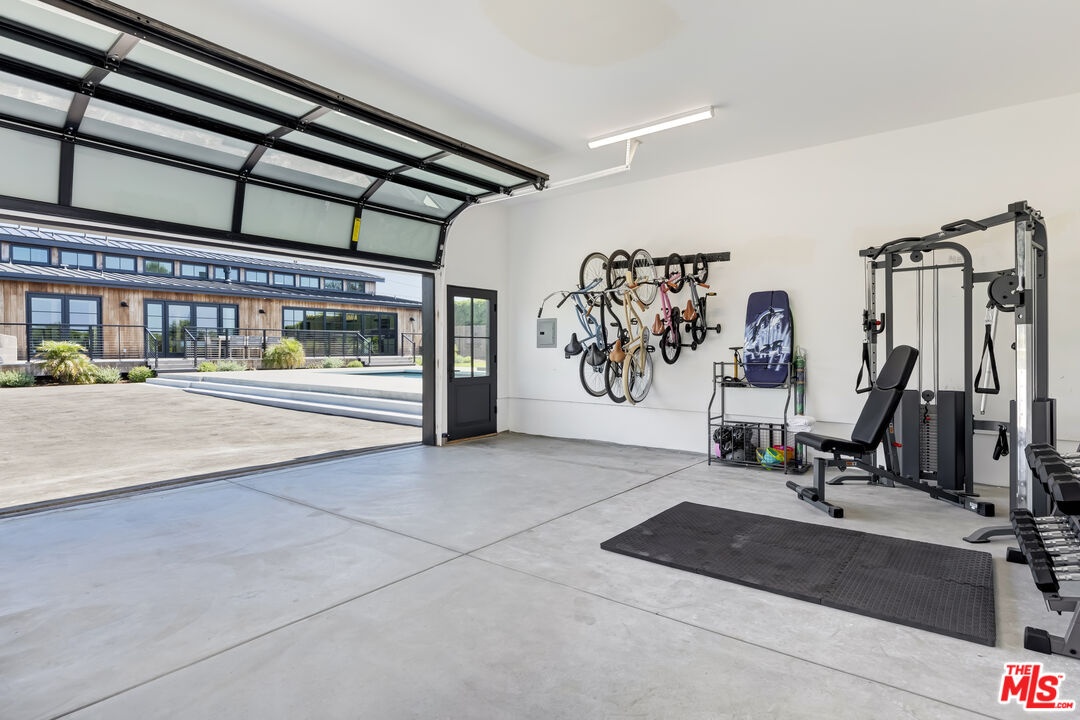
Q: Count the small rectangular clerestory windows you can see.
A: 11